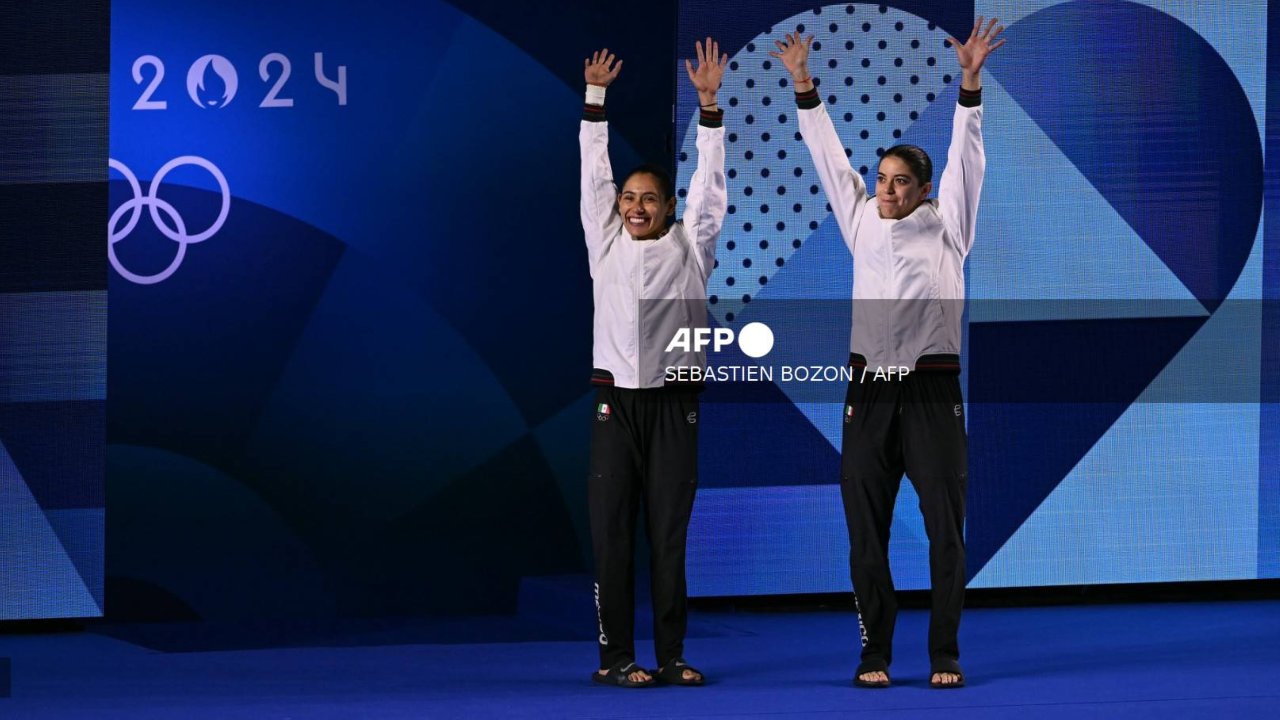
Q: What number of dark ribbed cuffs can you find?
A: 4